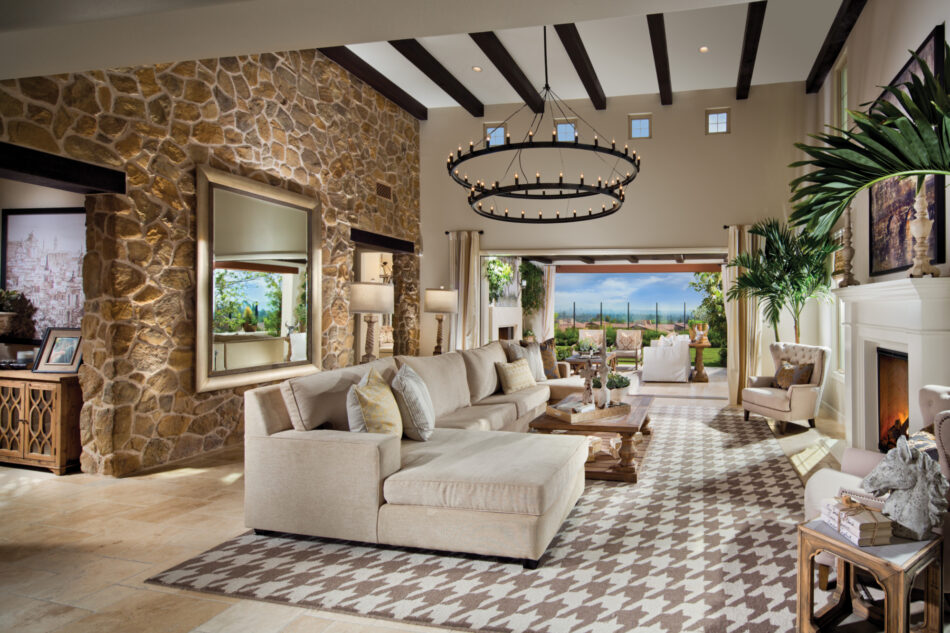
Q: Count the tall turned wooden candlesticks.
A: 2